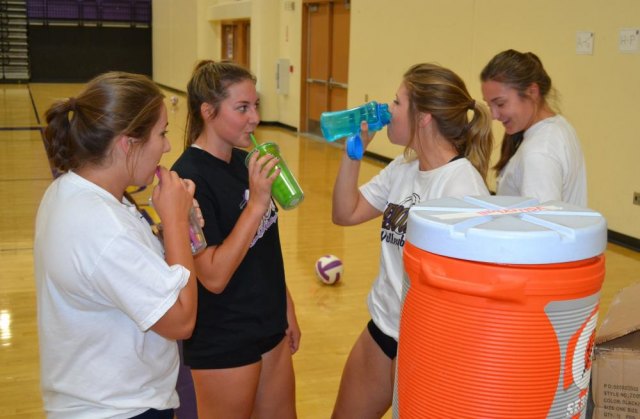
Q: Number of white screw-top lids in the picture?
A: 1